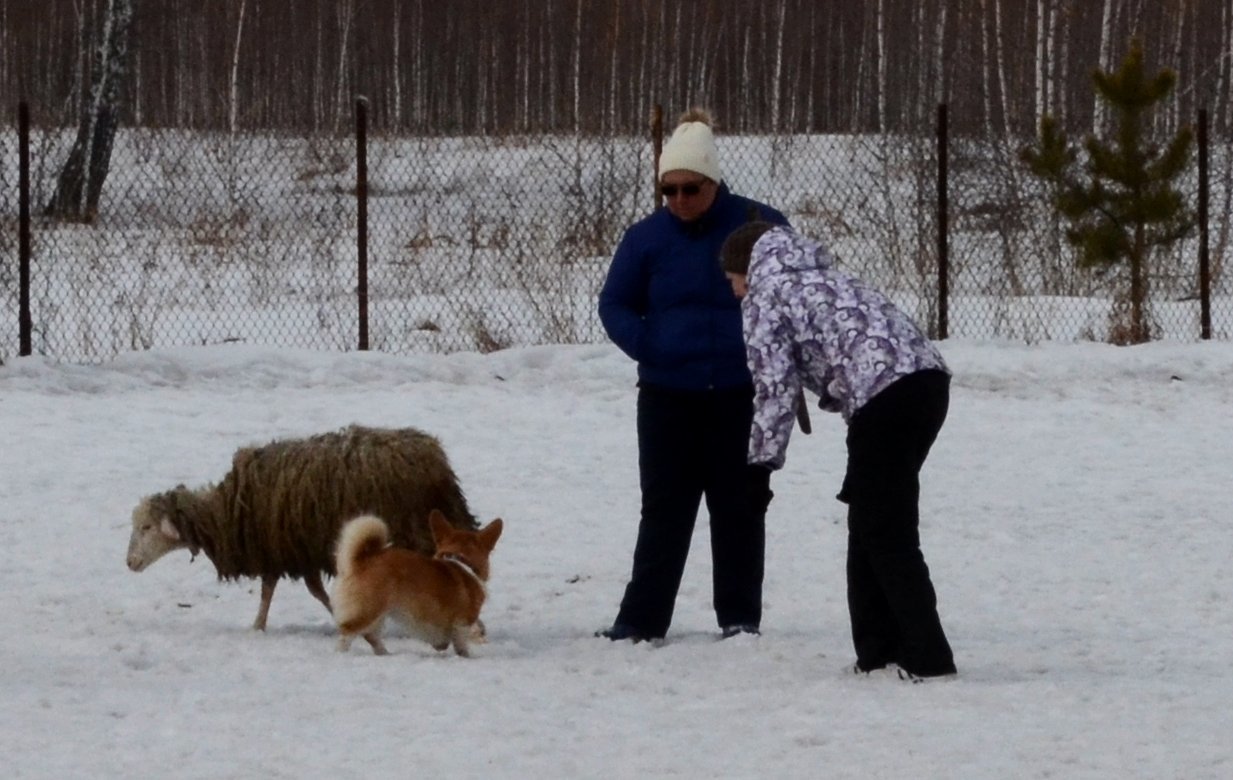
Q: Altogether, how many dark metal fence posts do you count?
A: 5